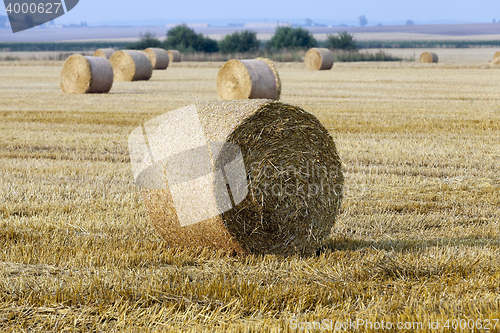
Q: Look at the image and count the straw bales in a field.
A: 10